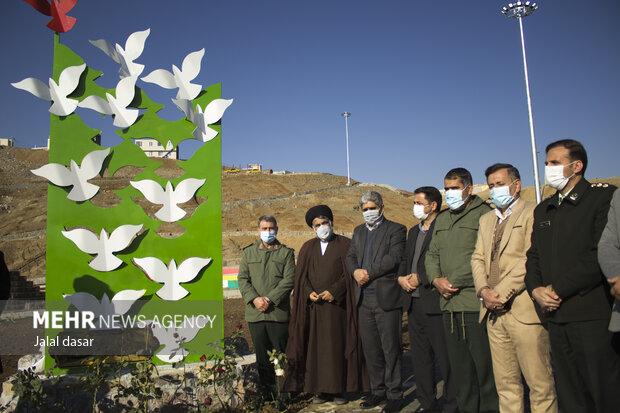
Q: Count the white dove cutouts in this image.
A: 11